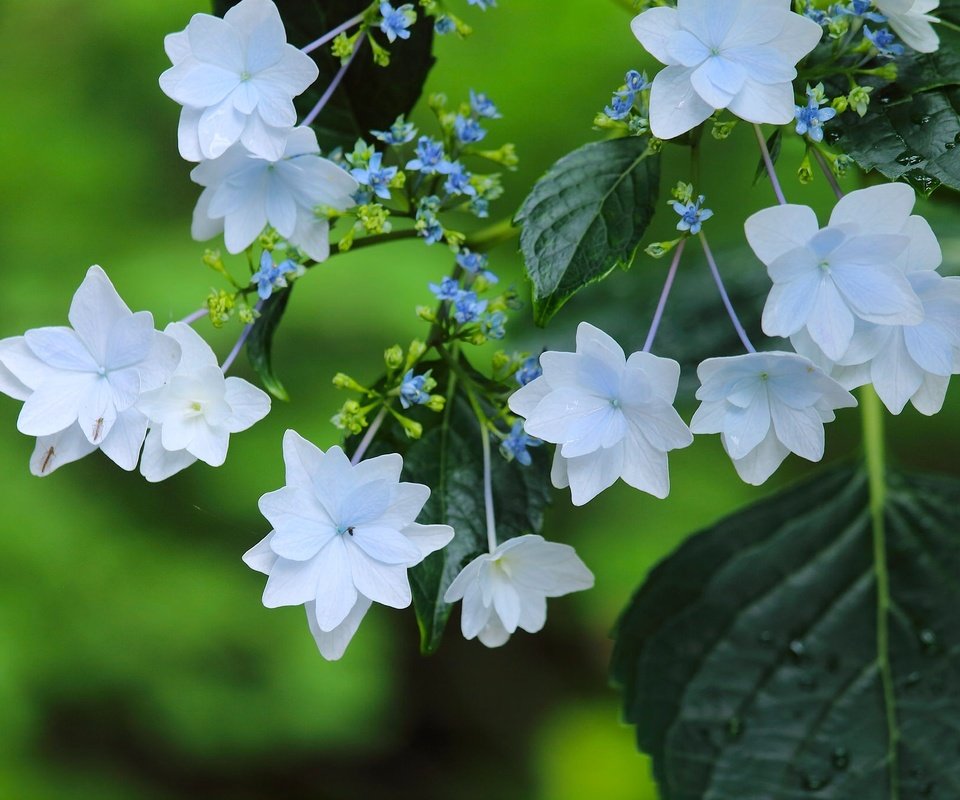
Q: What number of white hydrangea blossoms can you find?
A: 12